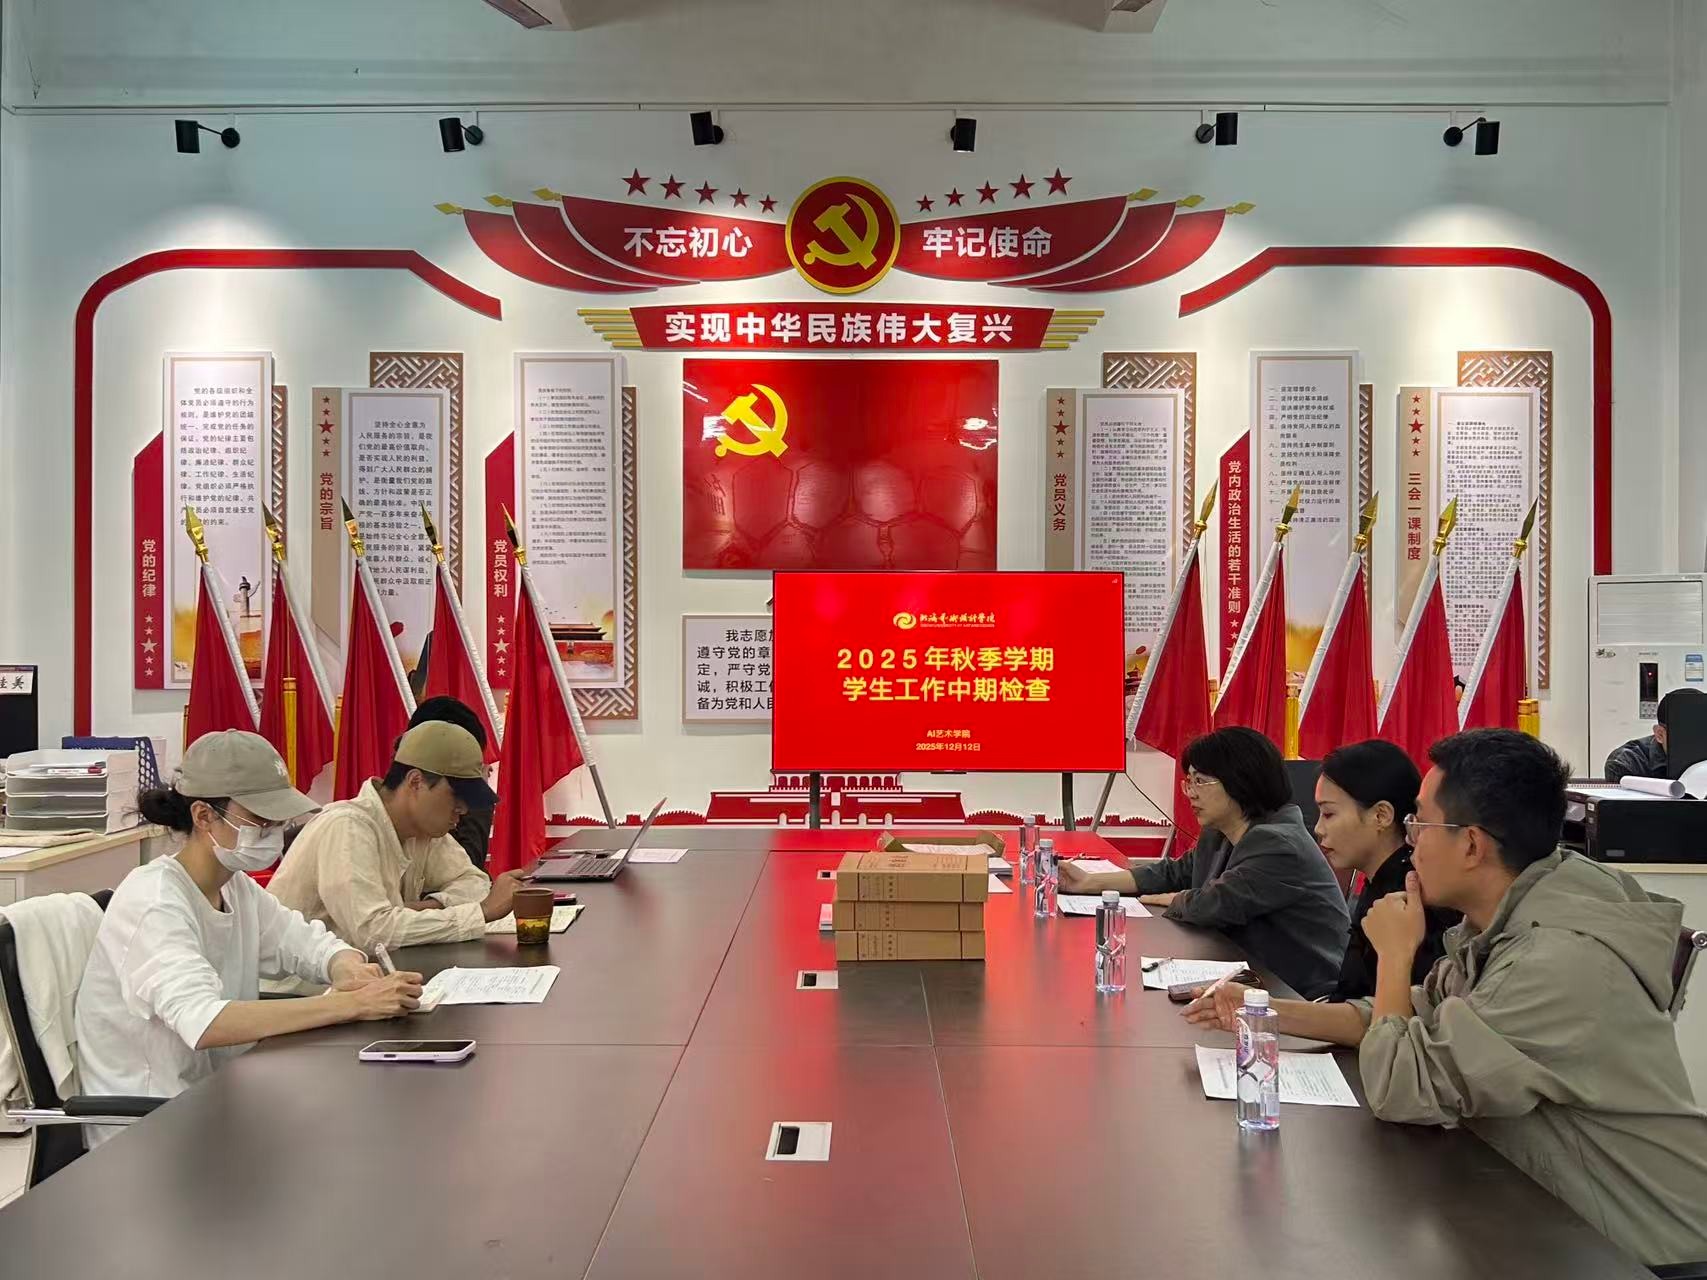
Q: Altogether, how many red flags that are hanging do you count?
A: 10